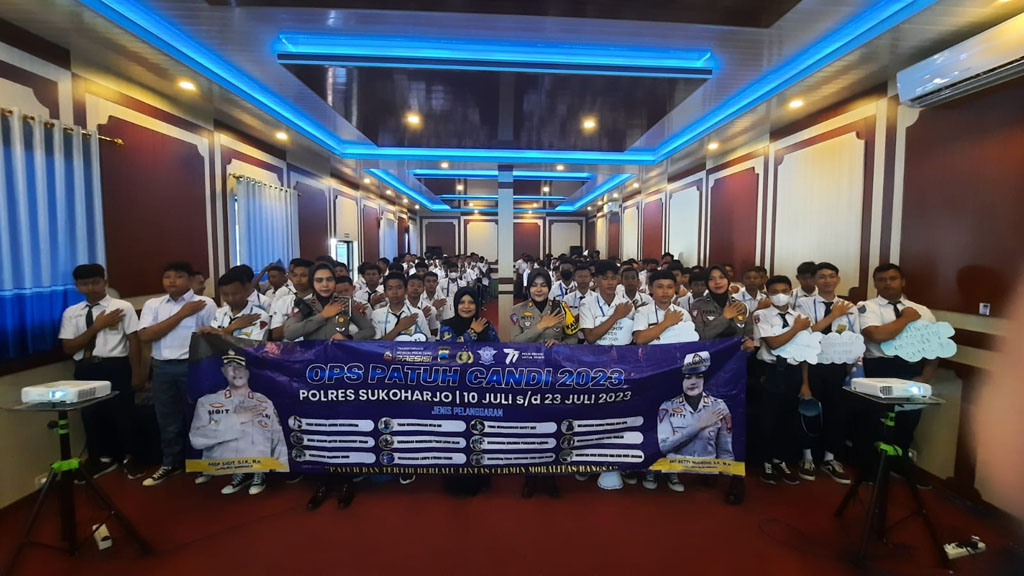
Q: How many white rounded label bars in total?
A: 12